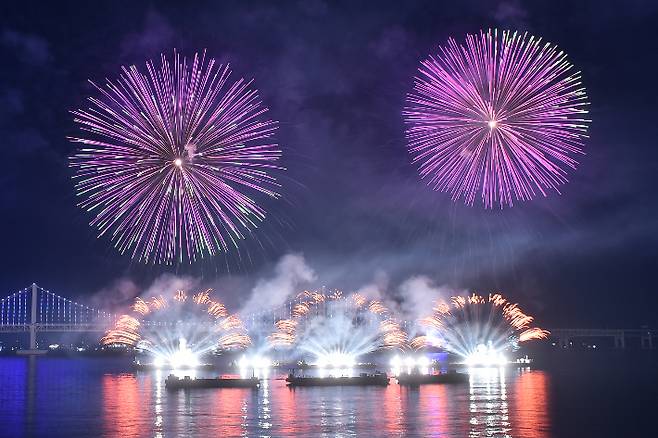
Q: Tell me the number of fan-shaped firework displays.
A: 3